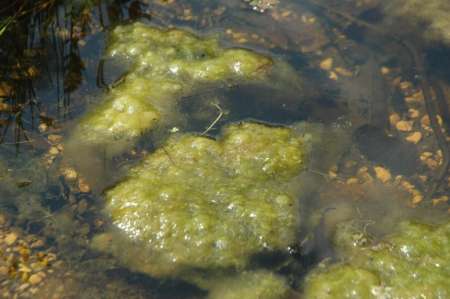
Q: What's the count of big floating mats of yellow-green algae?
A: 3